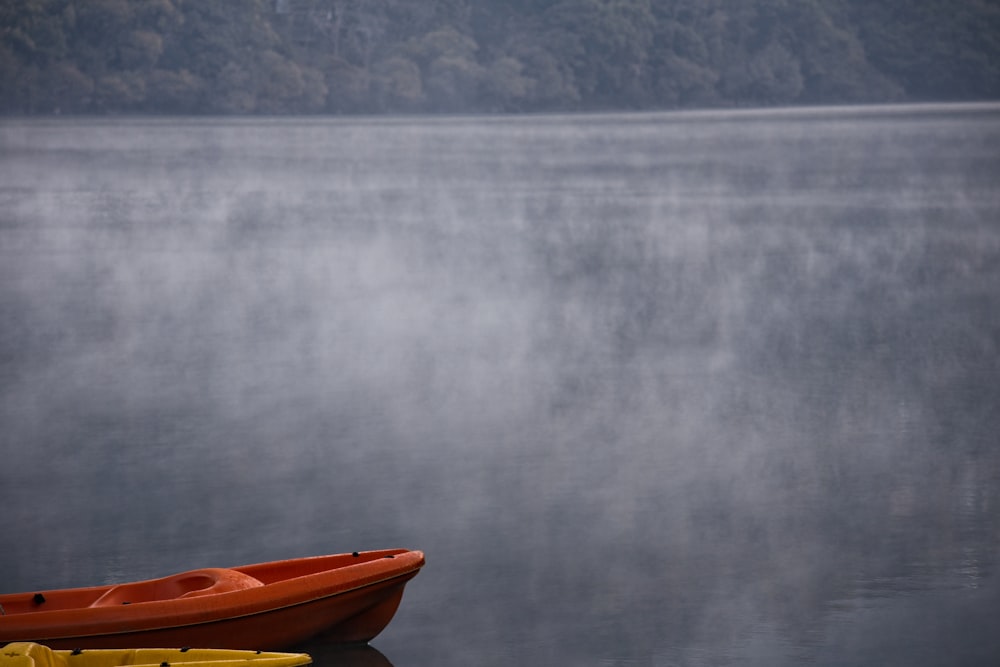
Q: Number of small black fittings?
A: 8